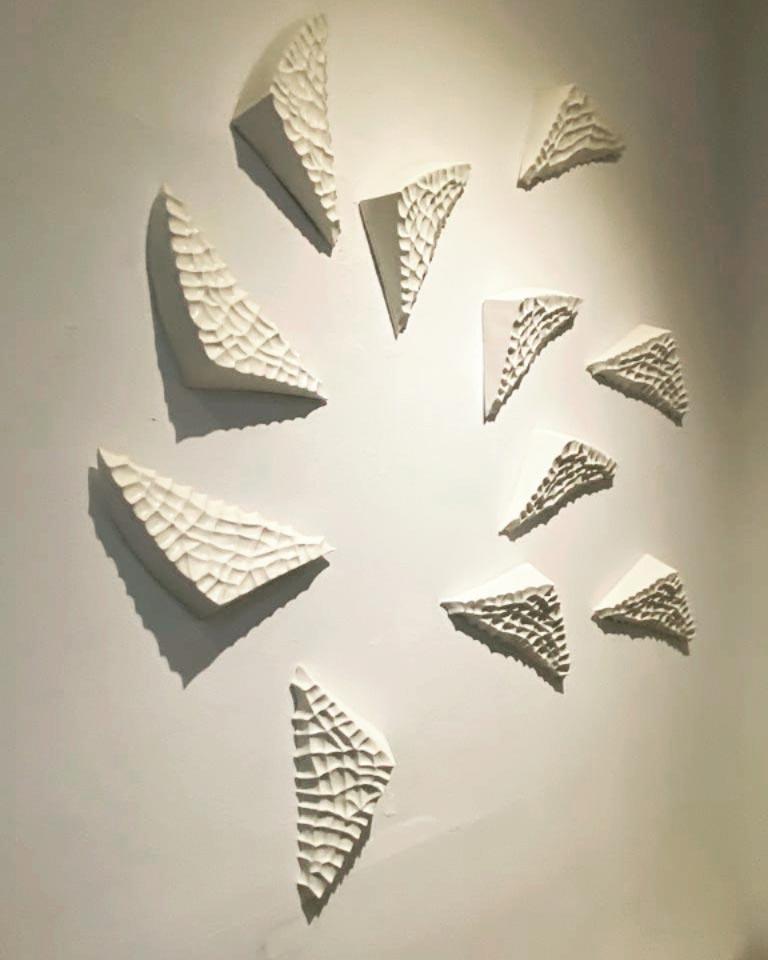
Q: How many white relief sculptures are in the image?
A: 11